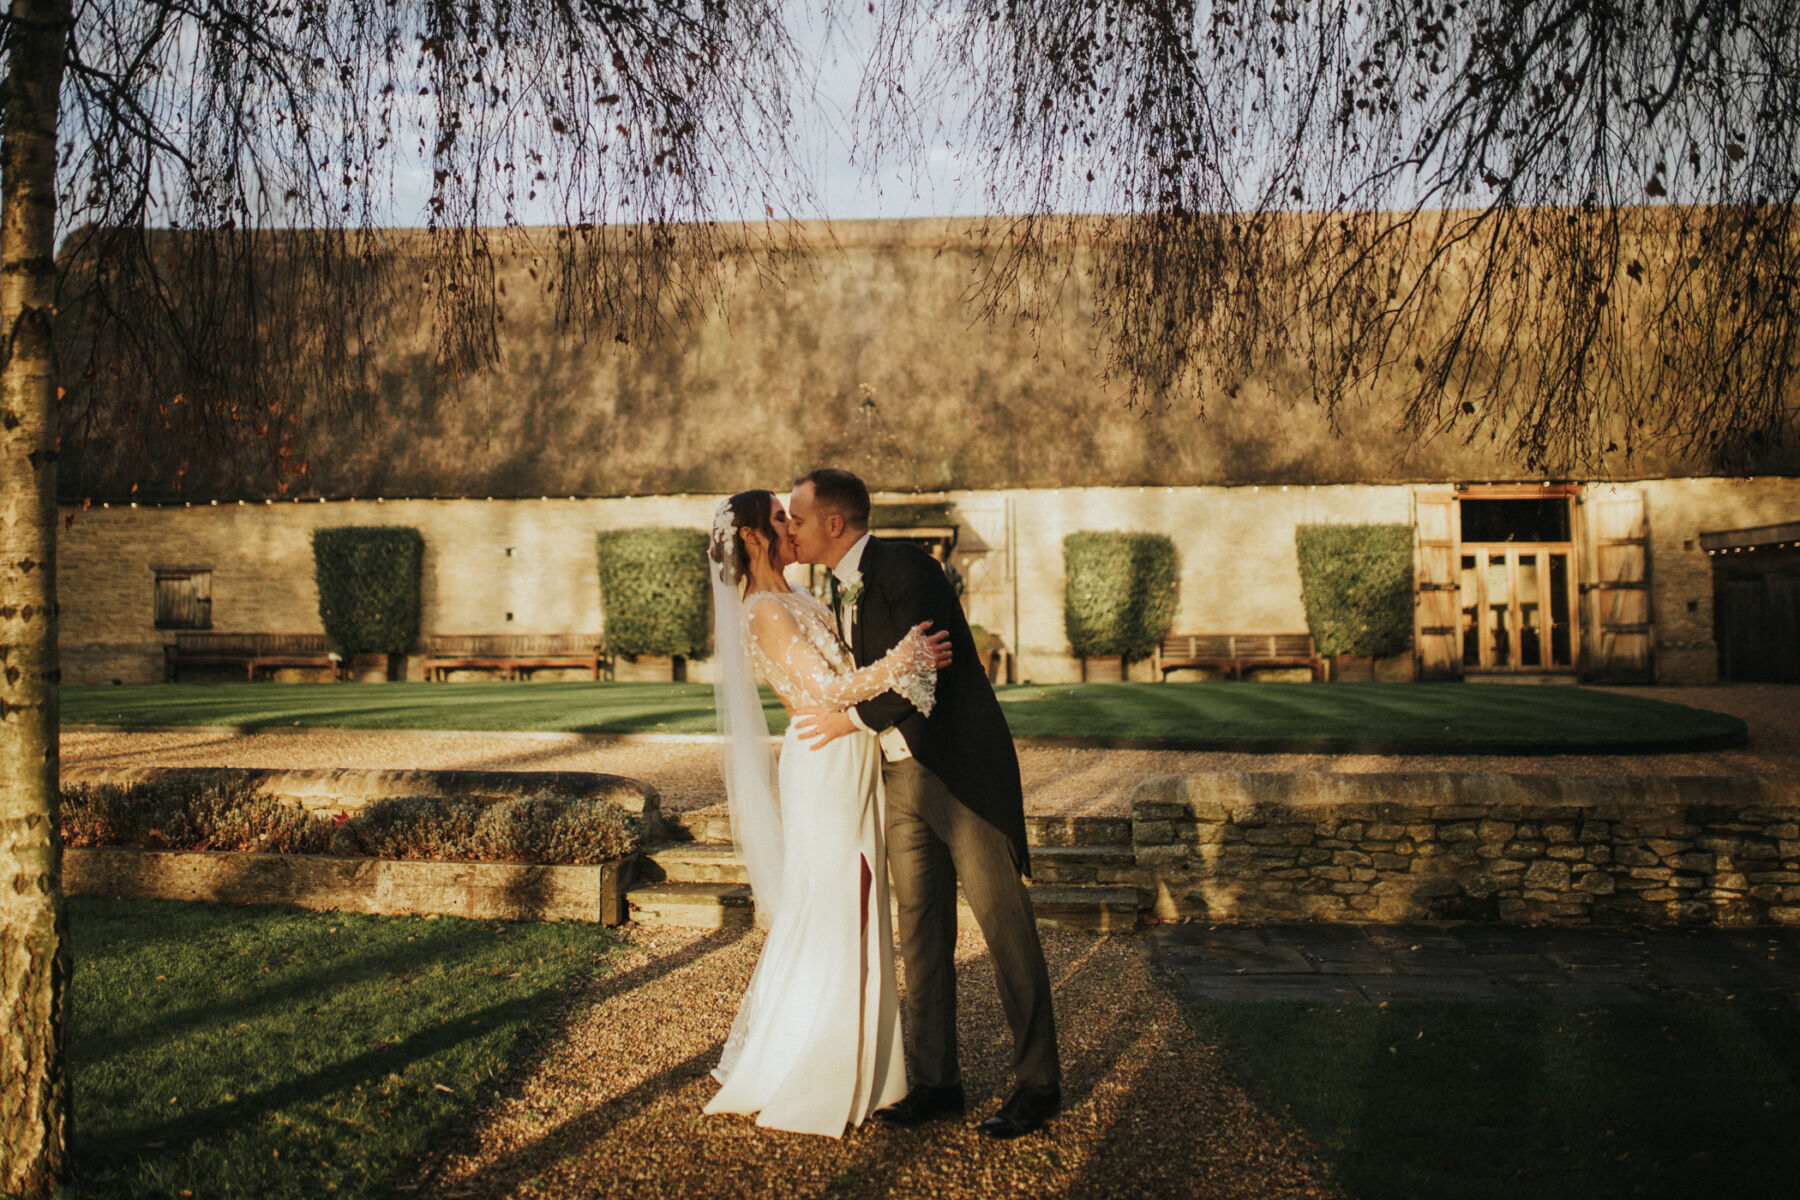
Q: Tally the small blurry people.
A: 0